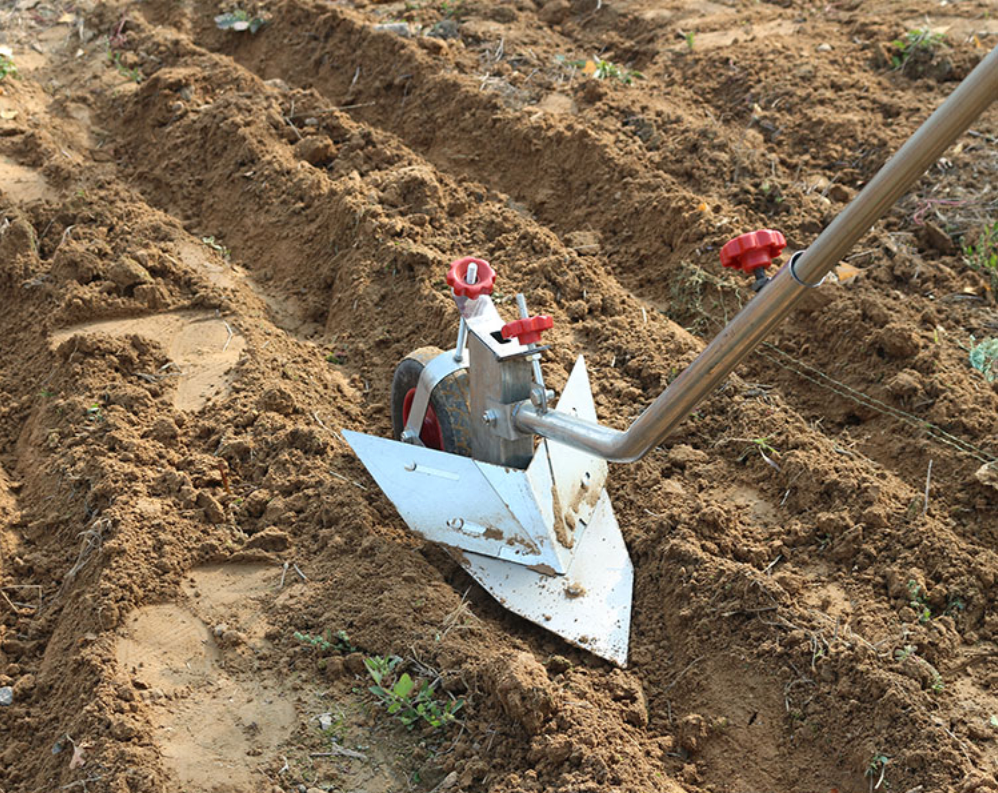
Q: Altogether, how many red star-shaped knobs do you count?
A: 3